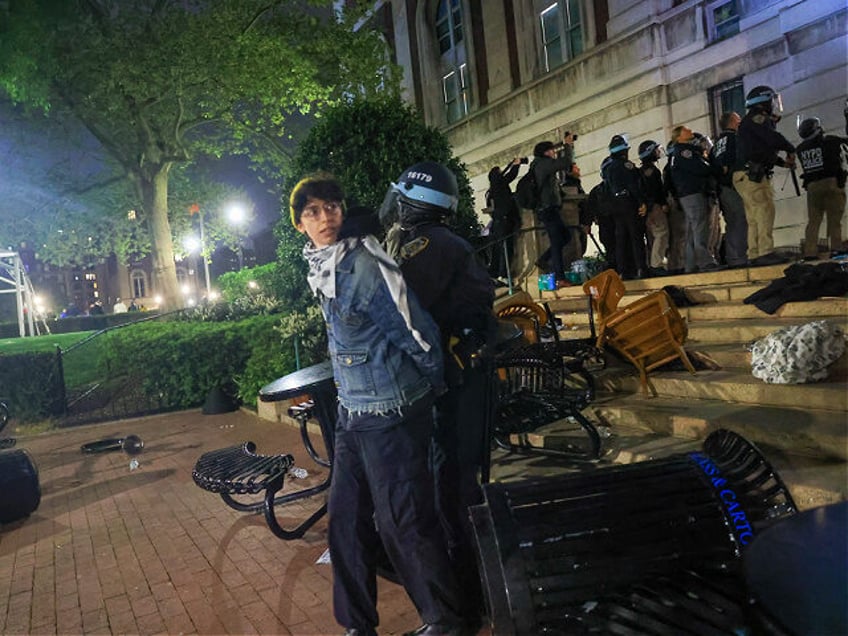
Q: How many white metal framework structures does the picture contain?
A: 1